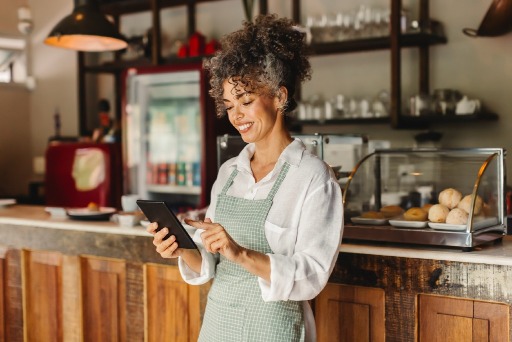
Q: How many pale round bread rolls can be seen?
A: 4